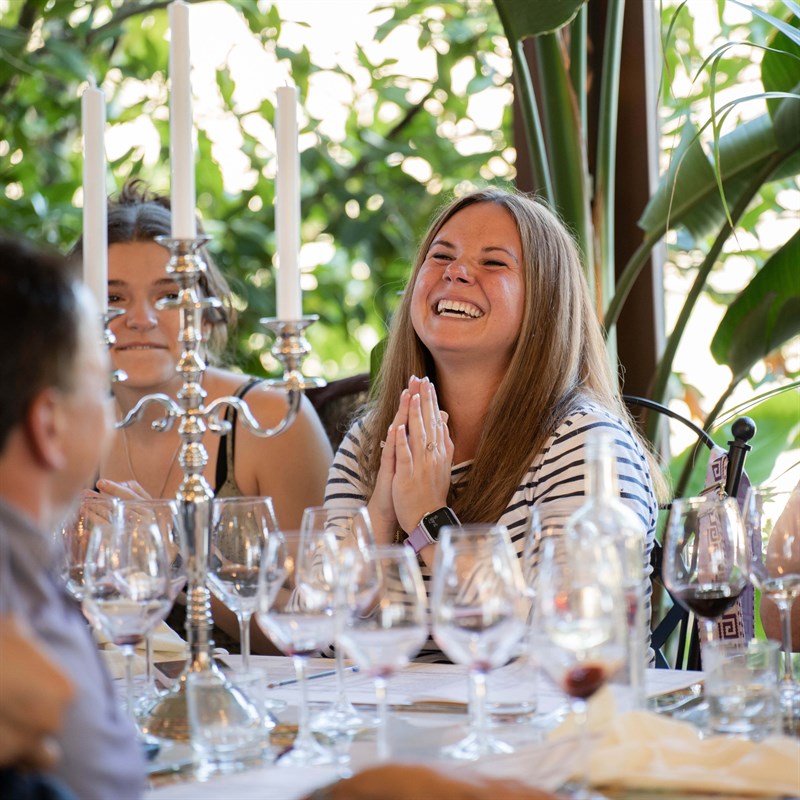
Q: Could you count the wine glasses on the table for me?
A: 12